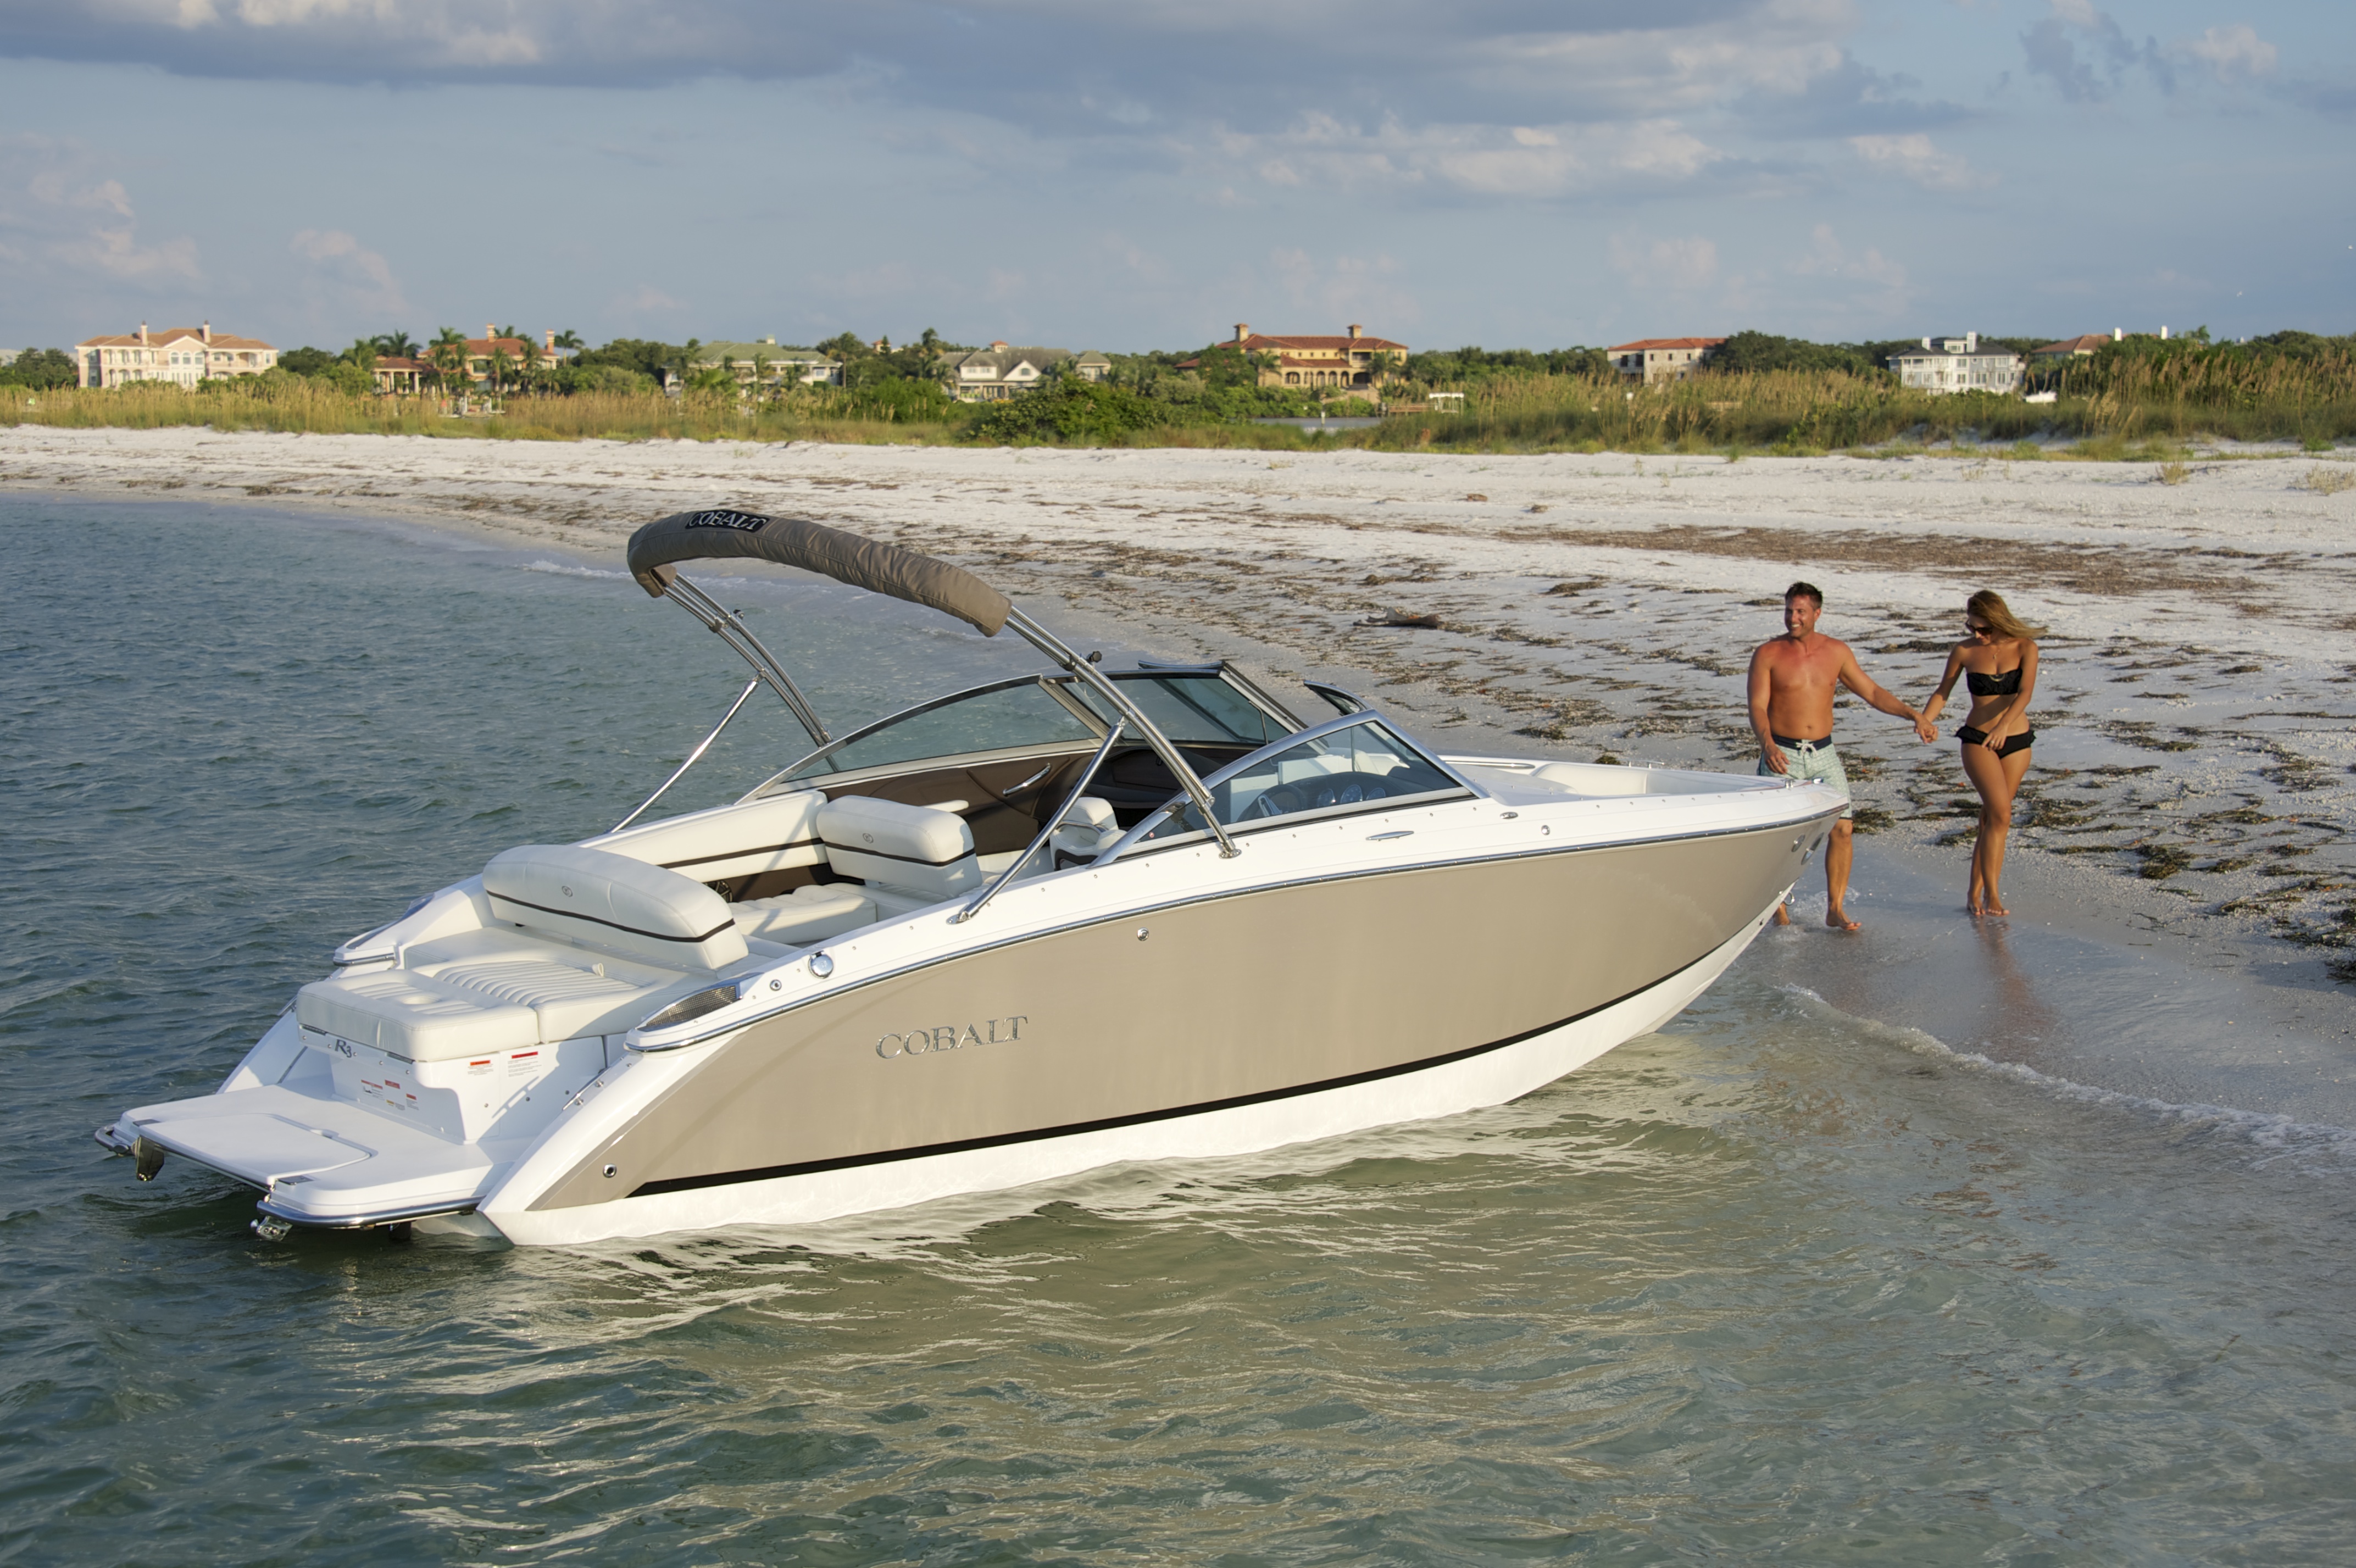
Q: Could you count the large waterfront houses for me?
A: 8